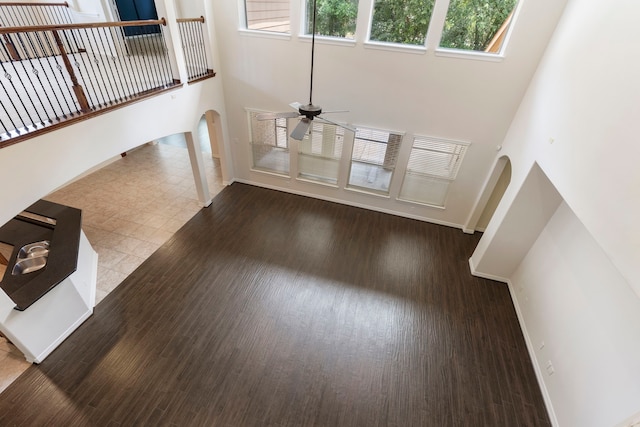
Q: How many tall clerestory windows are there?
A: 4